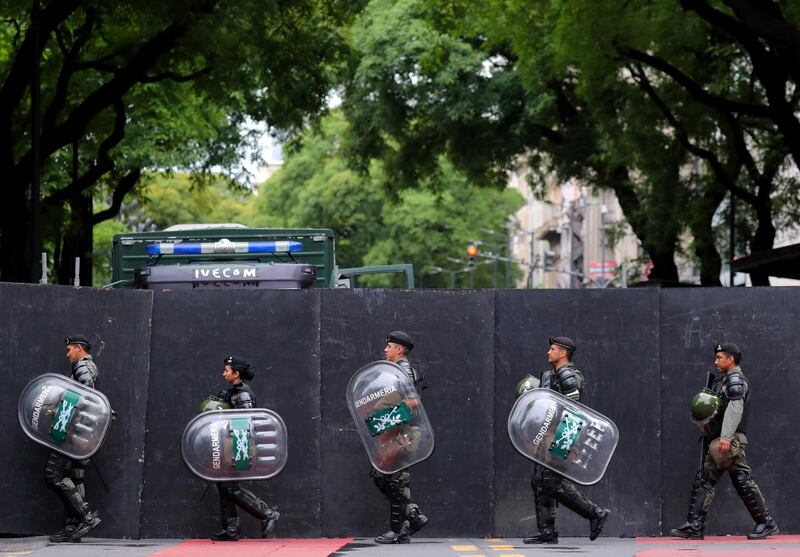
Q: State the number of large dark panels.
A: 5